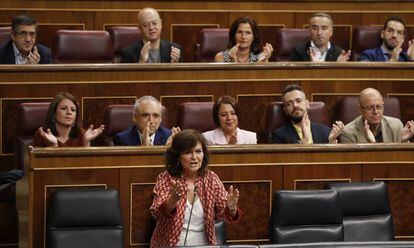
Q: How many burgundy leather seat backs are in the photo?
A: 11